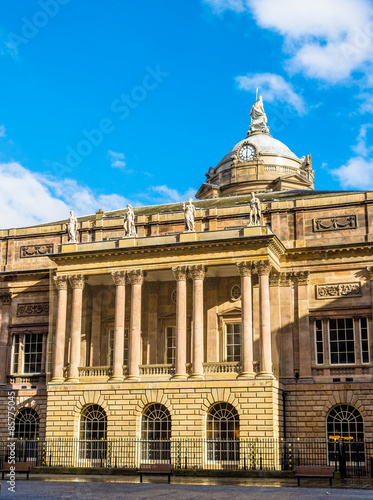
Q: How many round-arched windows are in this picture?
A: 5